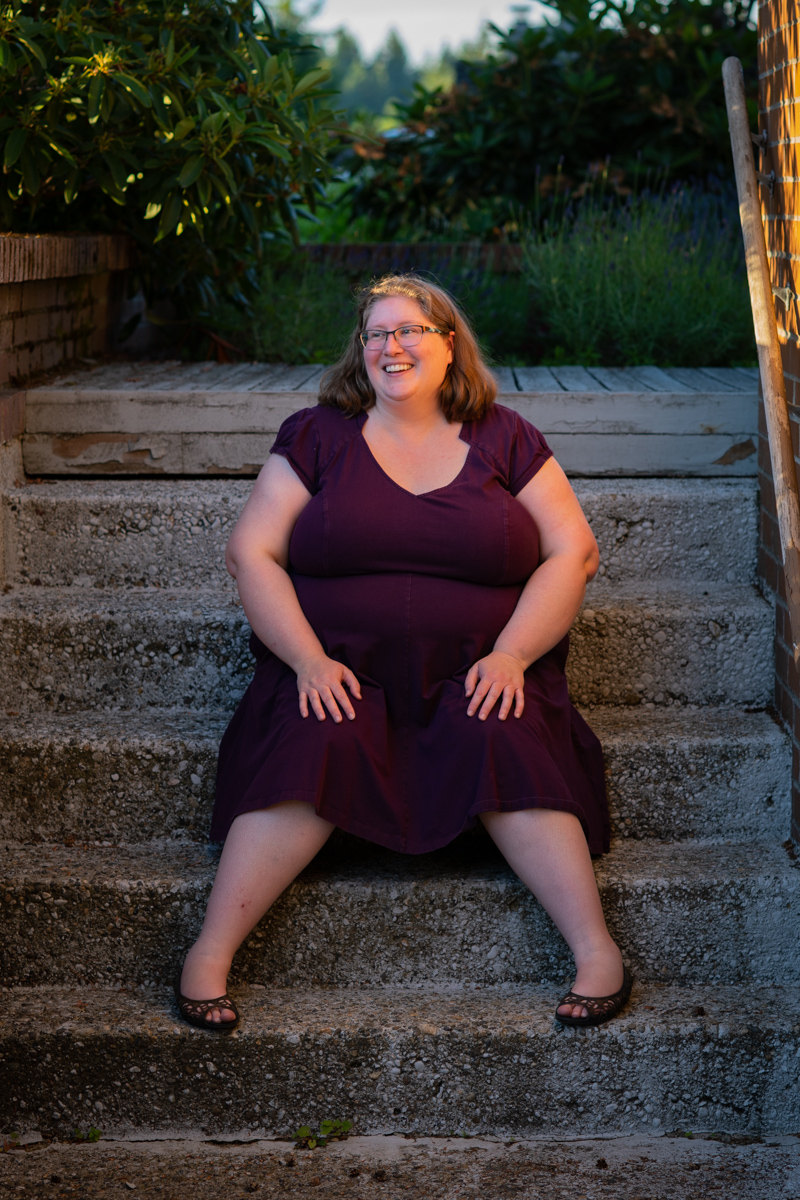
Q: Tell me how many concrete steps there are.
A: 5